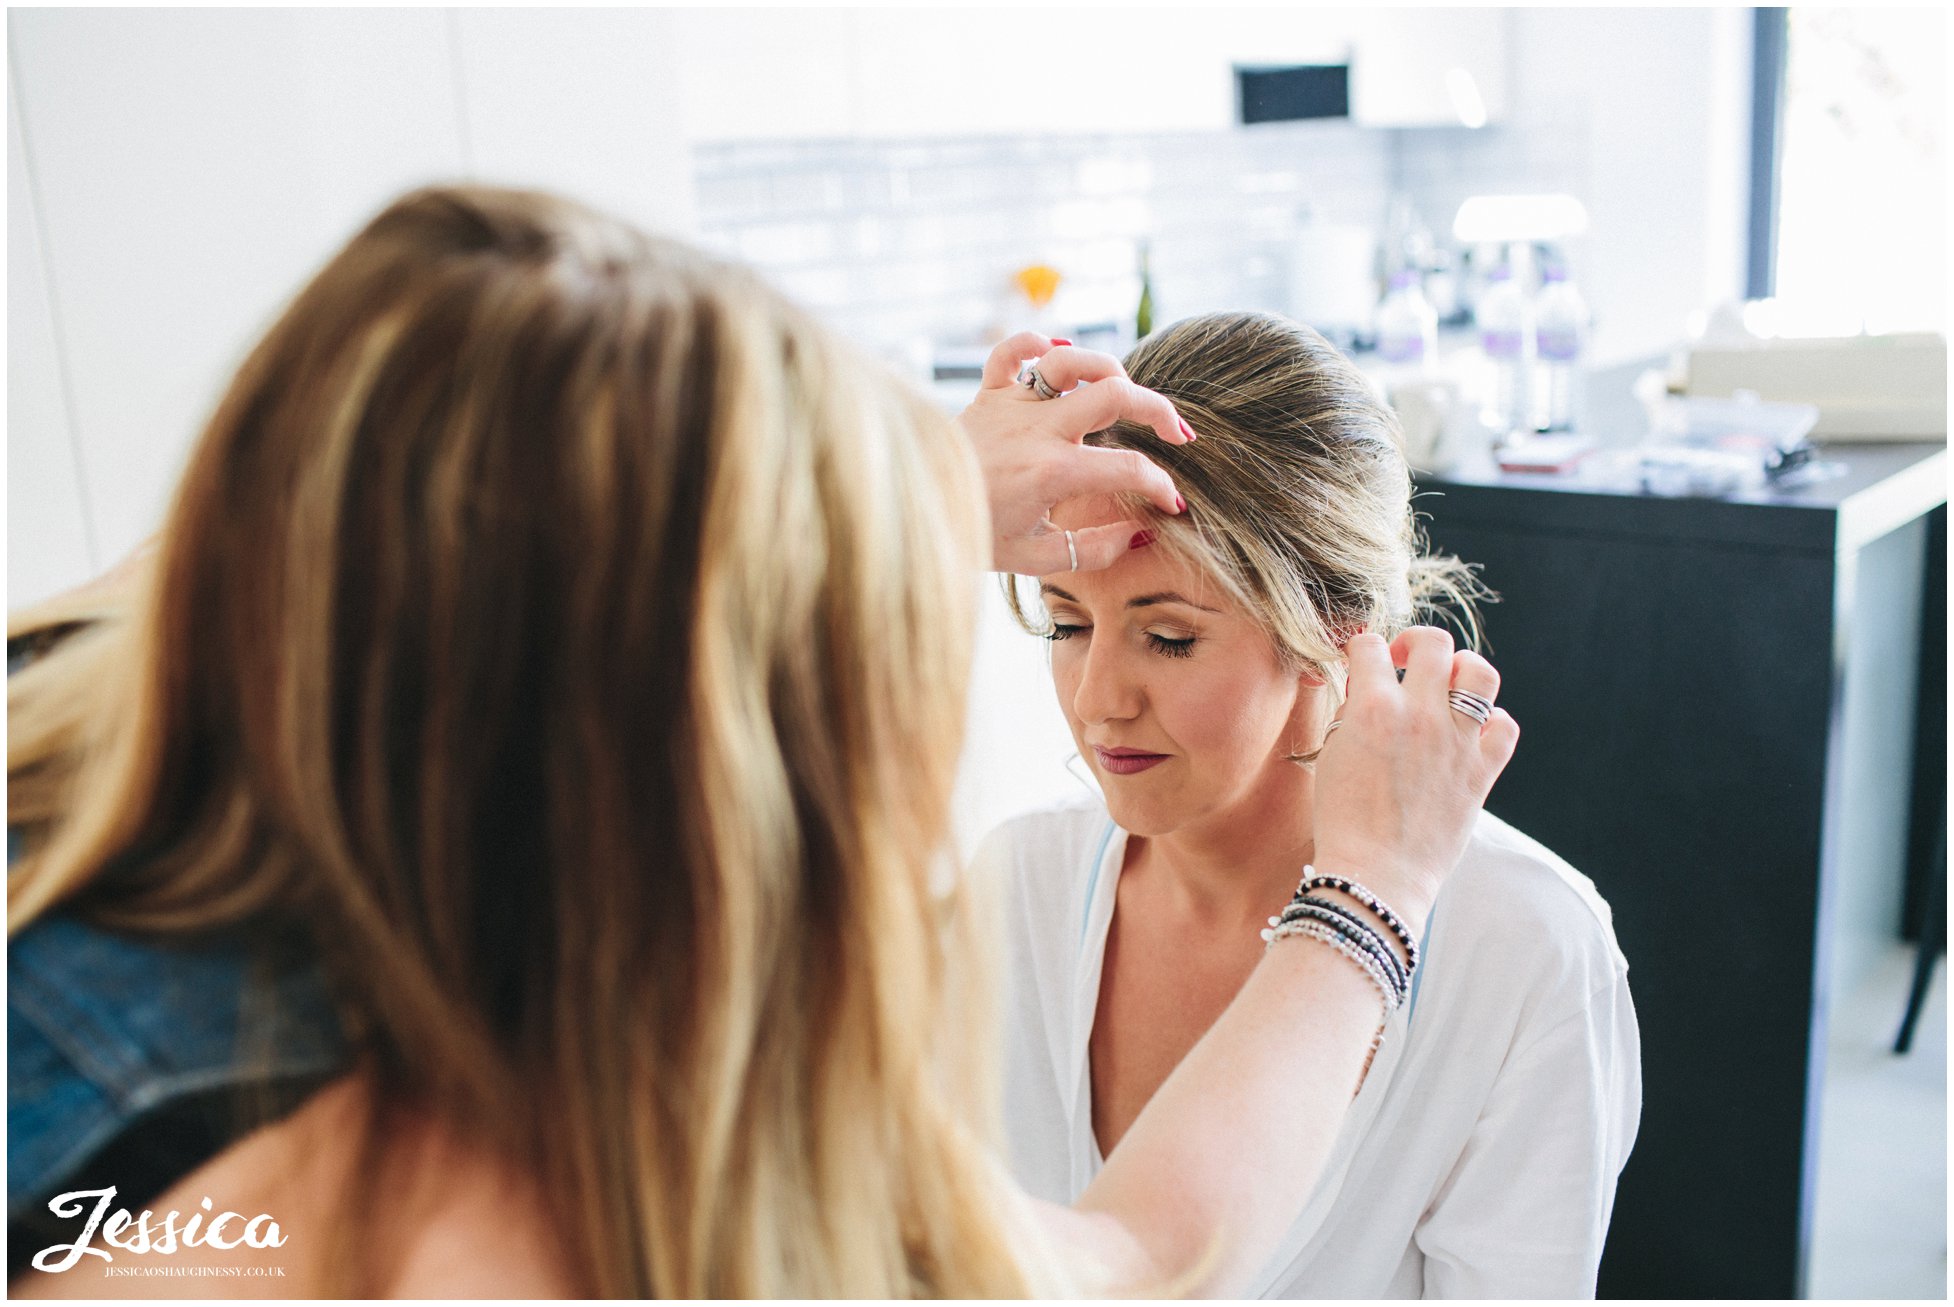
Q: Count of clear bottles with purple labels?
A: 3